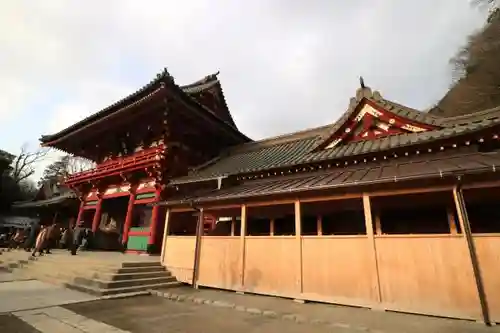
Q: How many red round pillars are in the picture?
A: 4